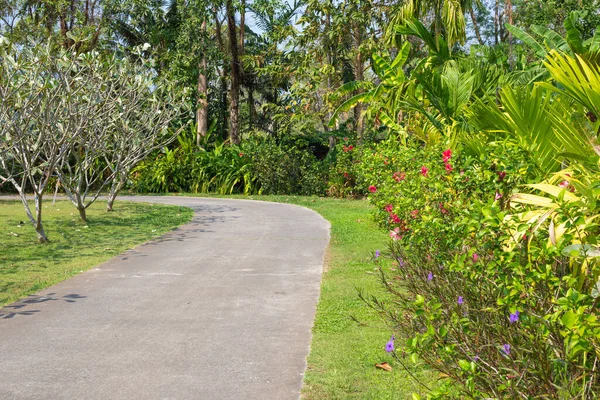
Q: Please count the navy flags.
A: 0